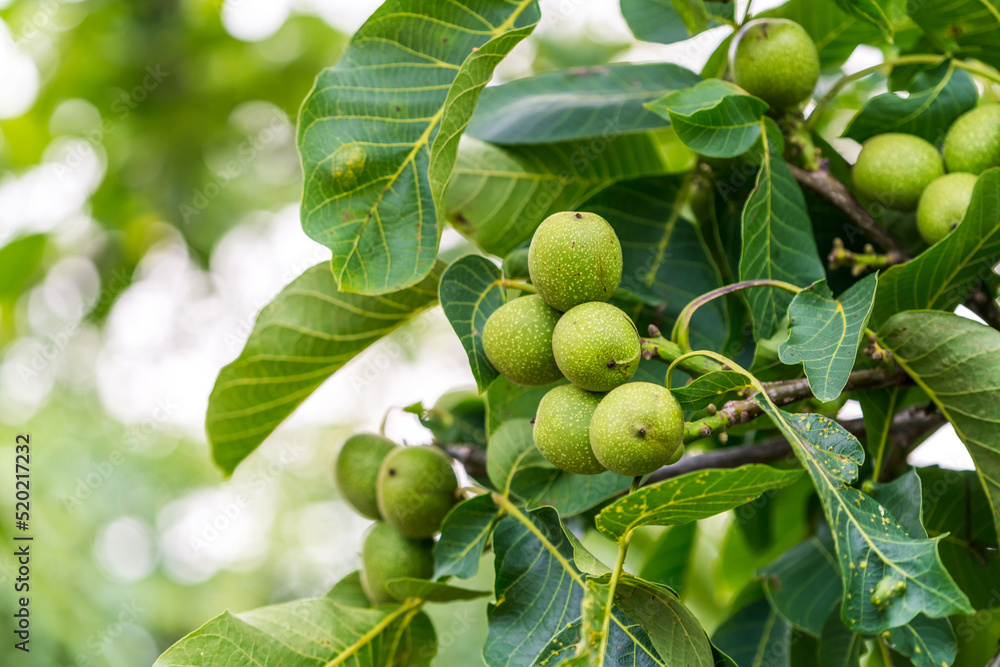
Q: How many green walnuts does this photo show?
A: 12